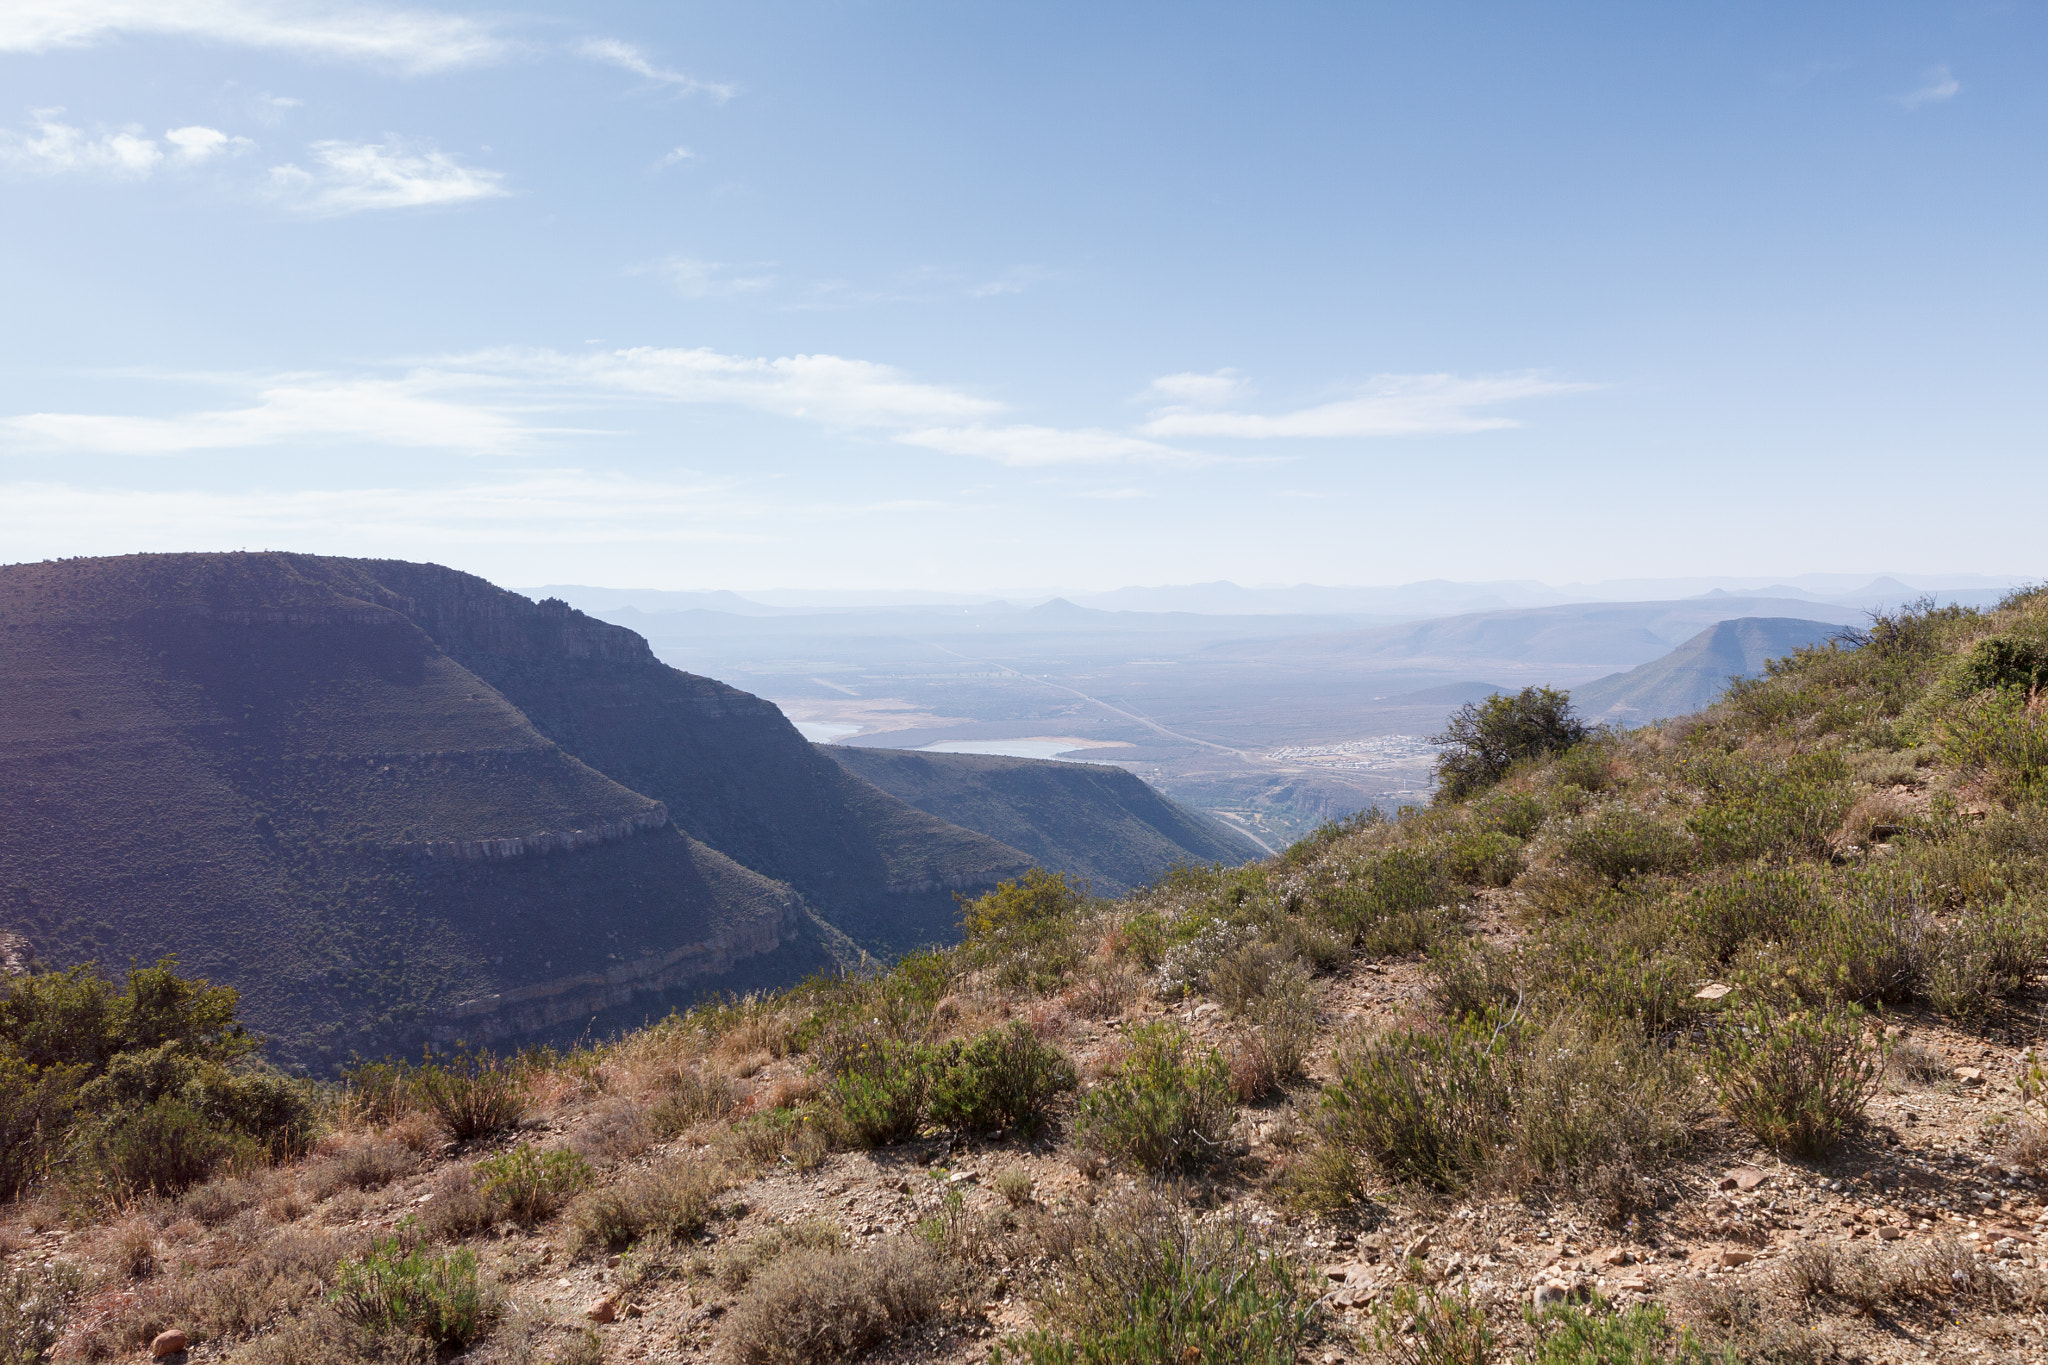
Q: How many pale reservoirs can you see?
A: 2